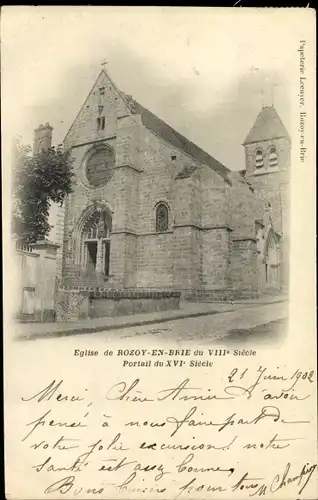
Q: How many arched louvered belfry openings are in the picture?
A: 2